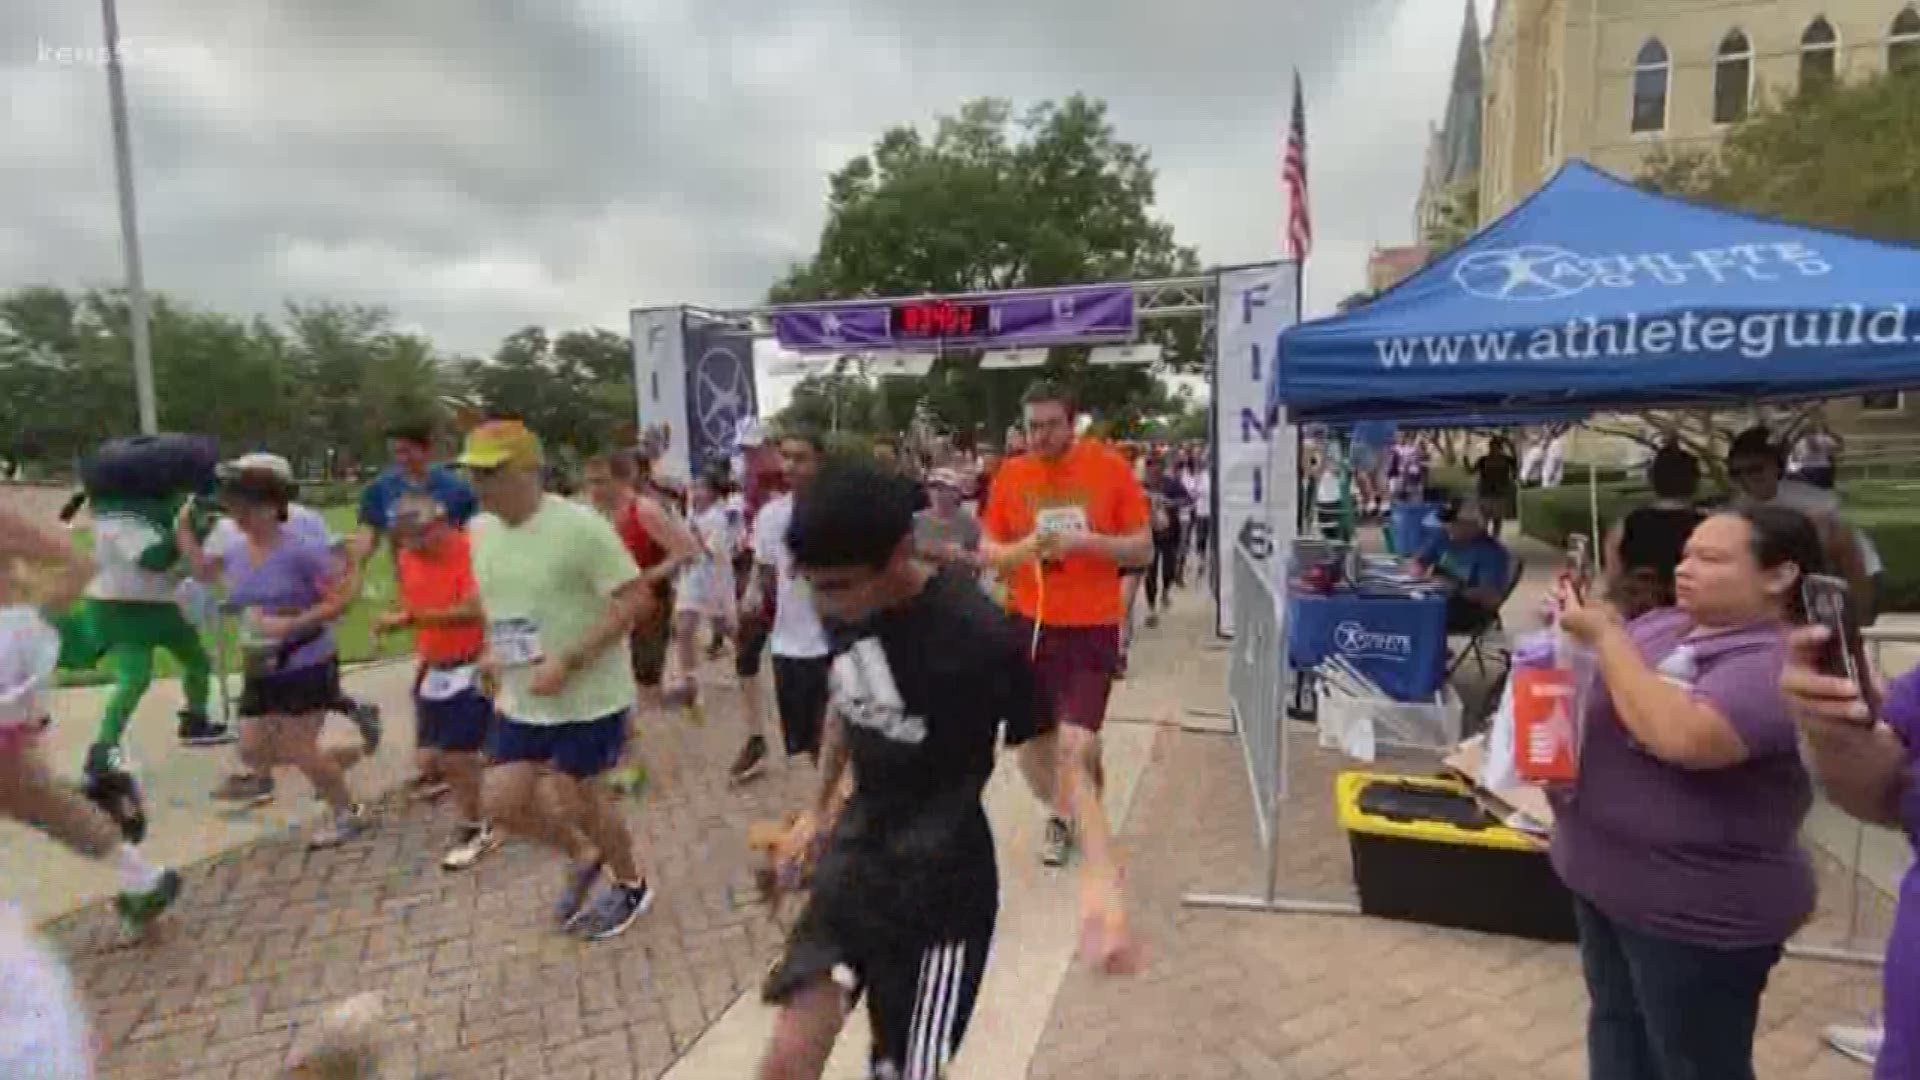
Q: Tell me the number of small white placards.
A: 4